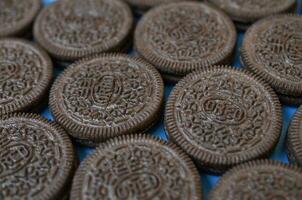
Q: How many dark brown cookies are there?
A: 13